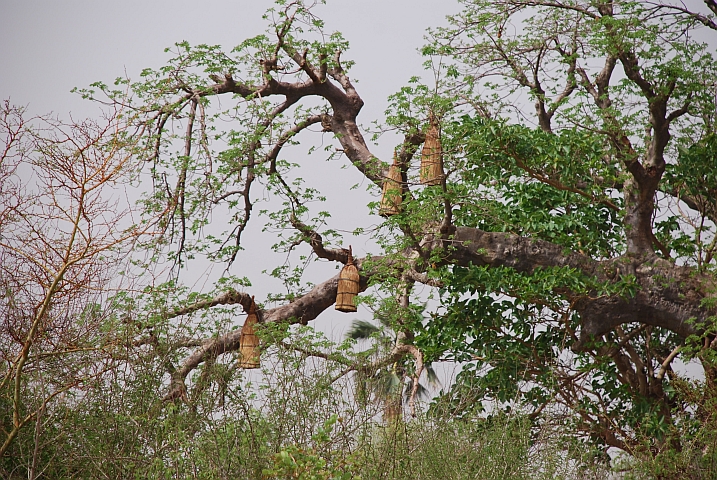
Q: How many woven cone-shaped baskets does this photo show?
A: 4